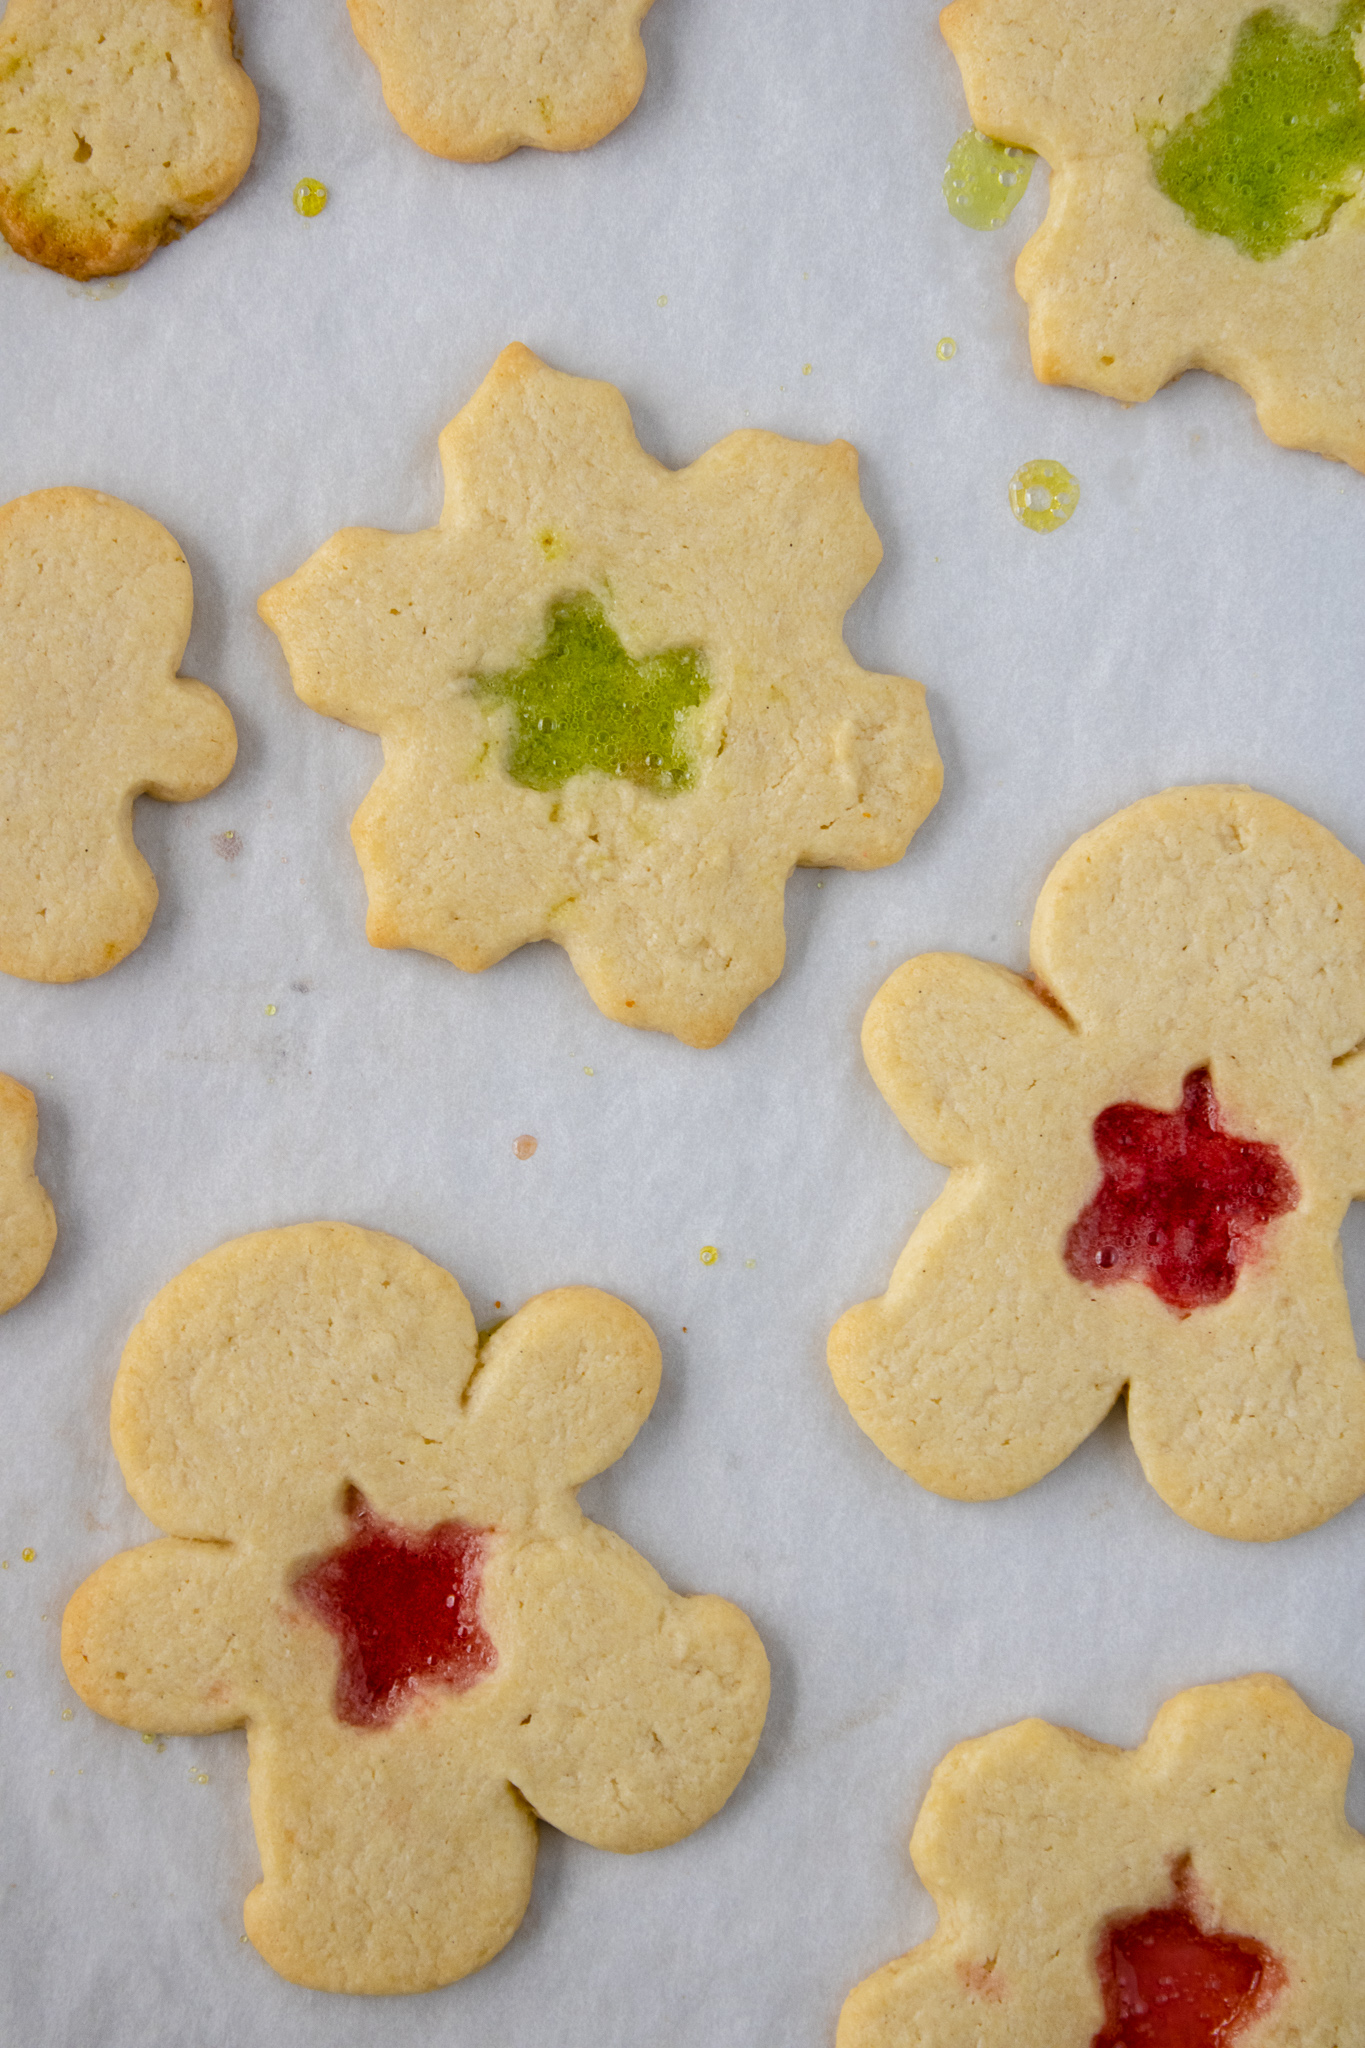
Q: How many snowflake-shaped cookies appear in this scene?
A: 3